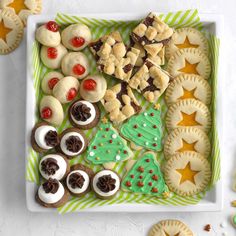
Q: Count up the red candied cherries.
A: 8